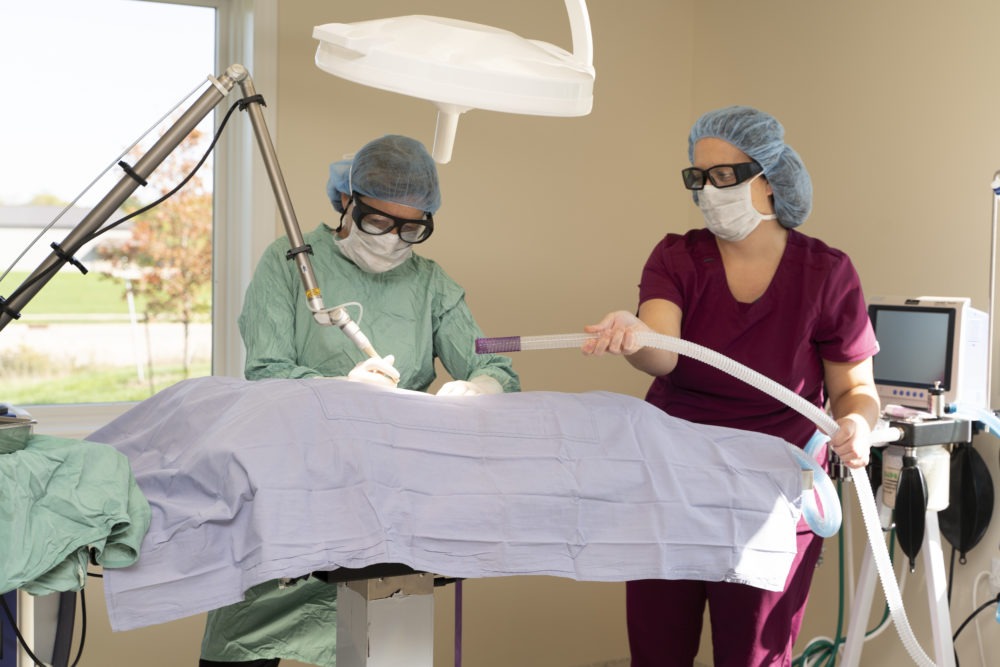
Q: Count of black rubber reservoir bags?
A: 2